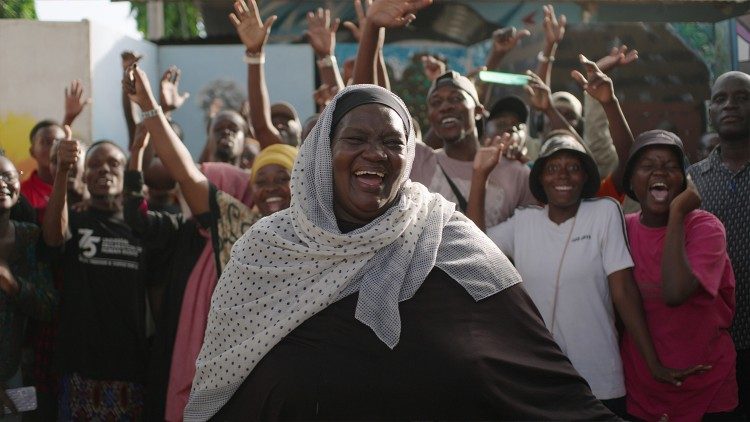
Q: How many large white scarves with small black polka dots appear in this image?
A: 1